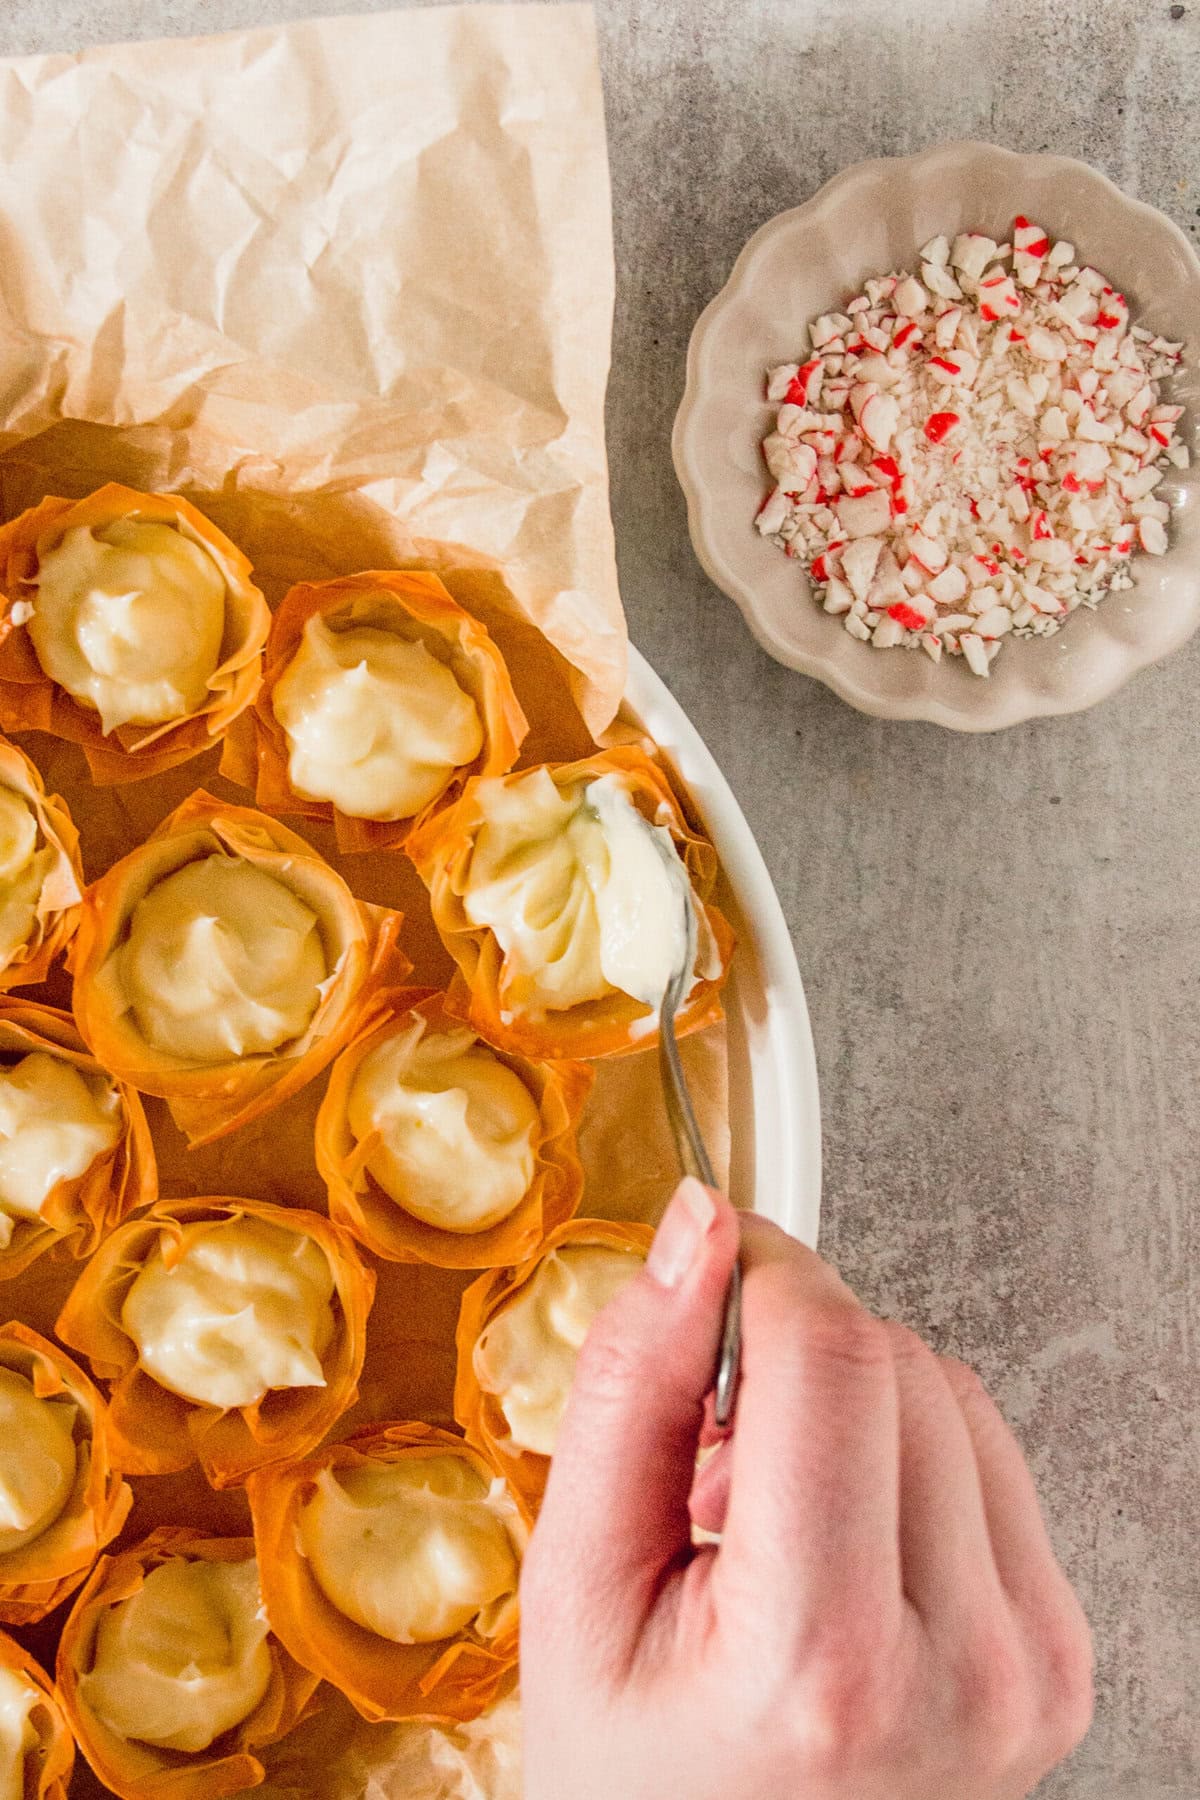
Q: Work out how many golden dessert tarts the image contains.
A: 13